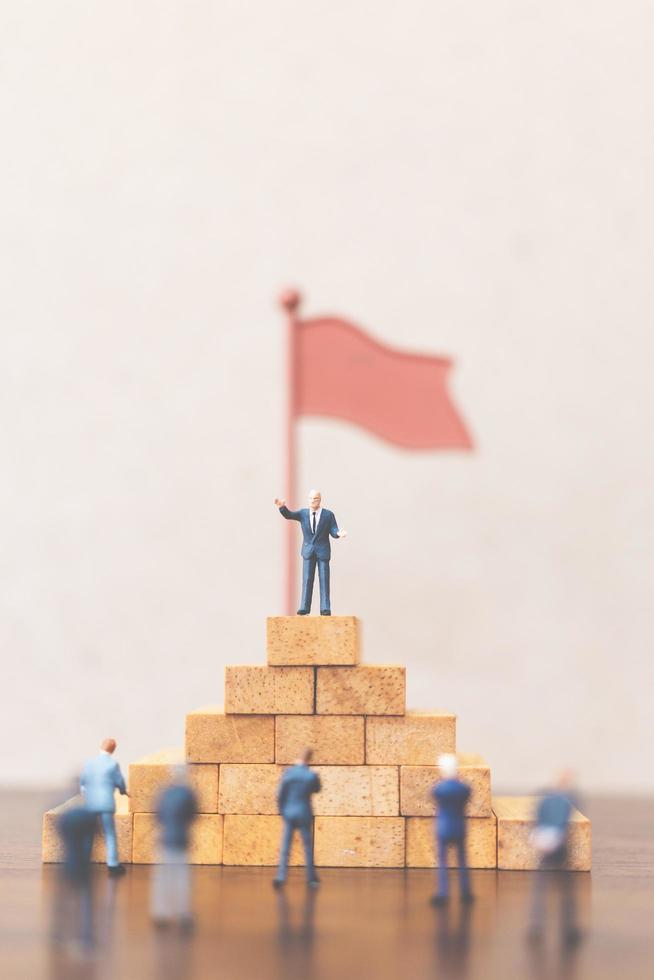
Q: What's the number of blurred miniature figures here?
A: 6